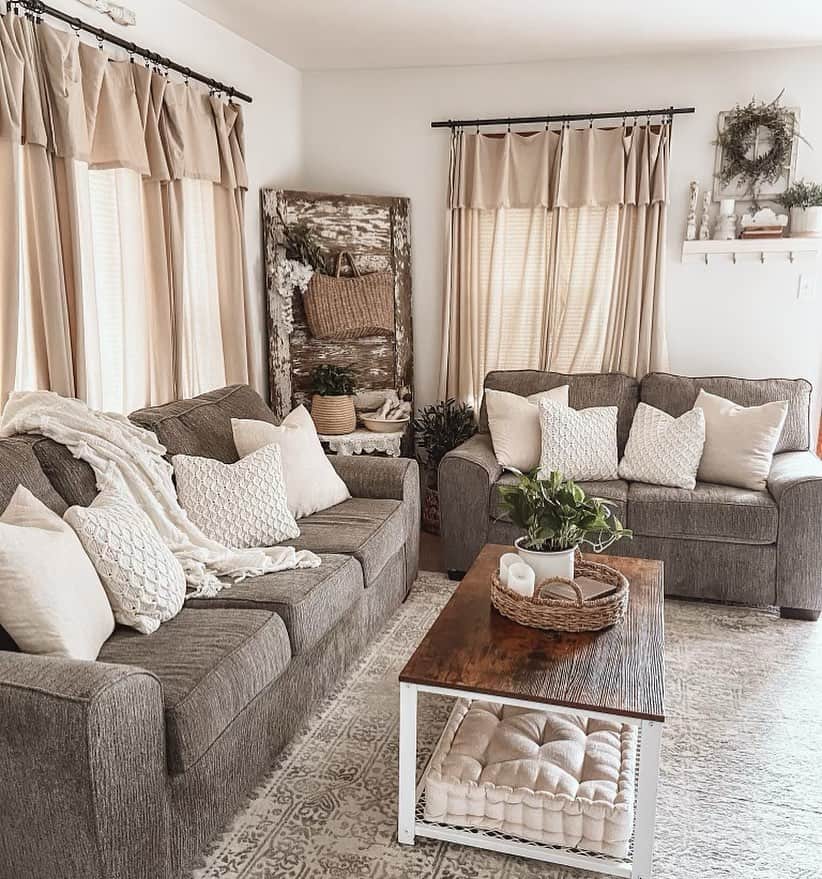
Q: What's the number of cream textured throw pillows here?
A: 4